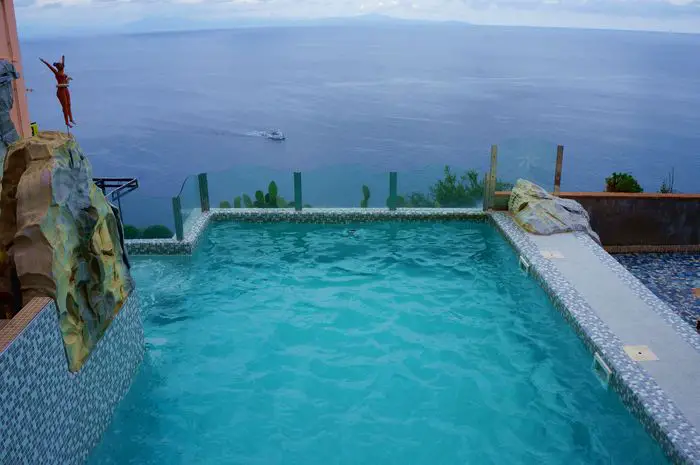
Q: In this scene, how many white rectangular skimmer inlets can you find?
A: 2